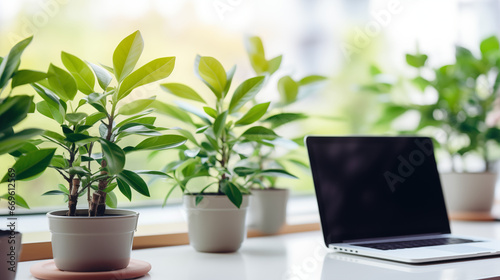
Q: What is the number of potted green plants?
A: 5